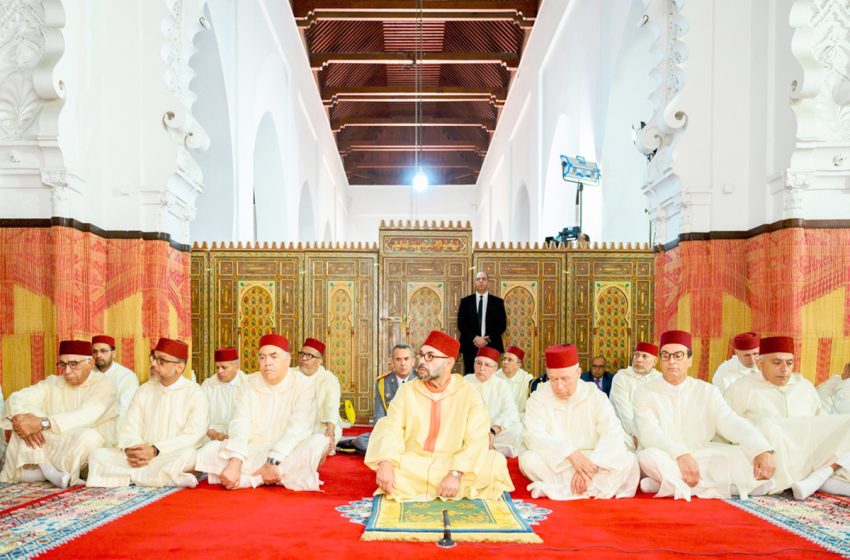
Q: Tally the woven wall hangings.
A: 2